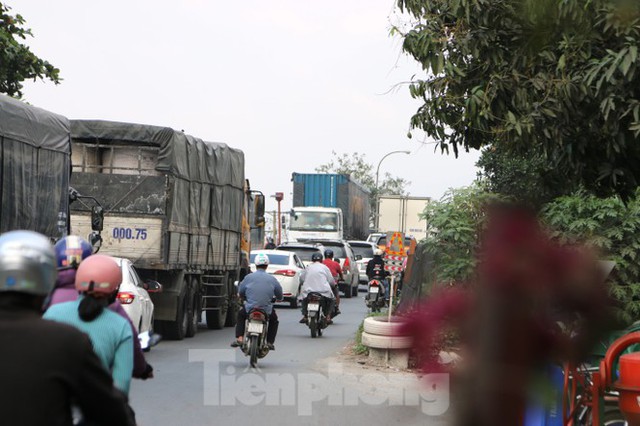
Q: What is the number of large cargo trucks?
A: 4